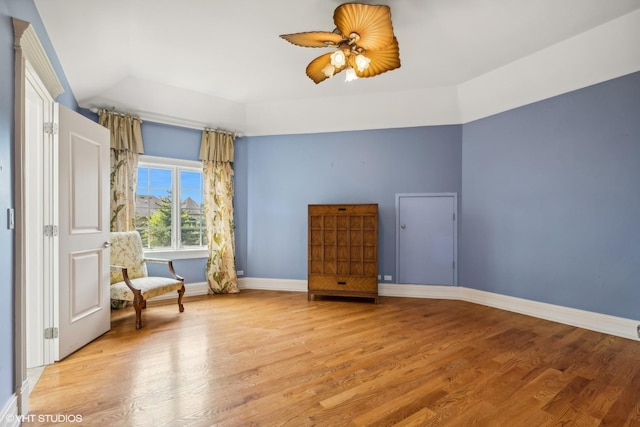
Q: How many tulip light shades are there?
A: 4